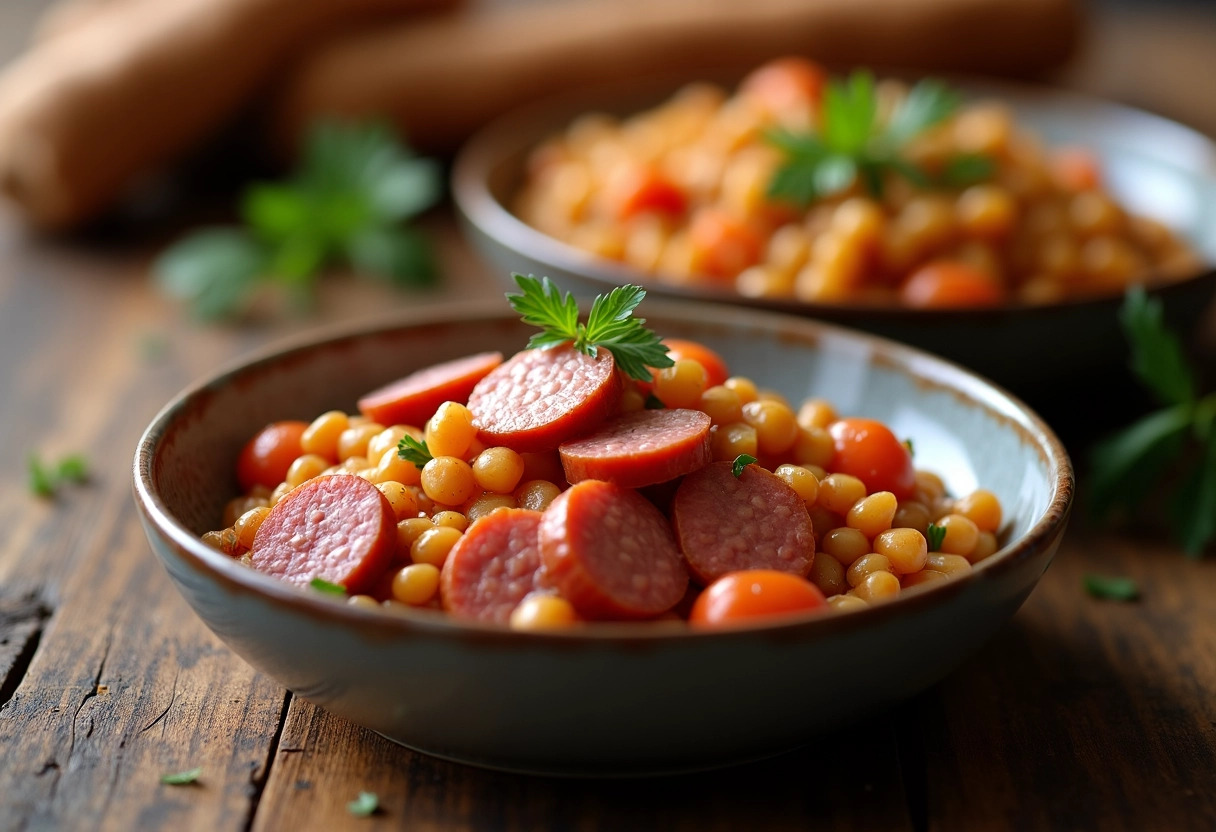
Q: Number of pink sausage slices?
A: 7